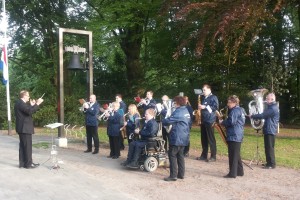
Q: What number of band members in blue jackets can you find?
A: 12